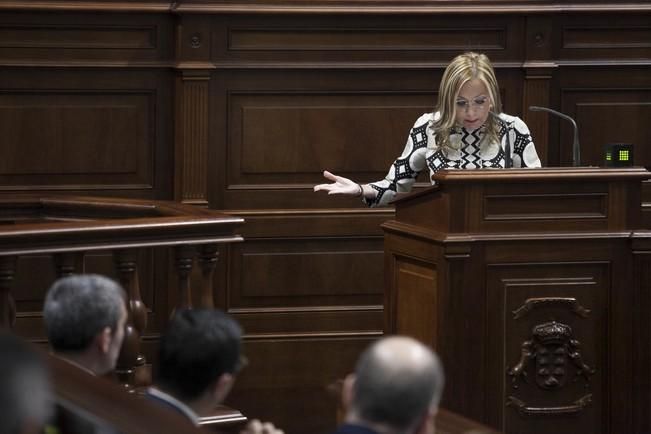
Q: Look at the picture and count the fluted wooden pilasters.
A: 2